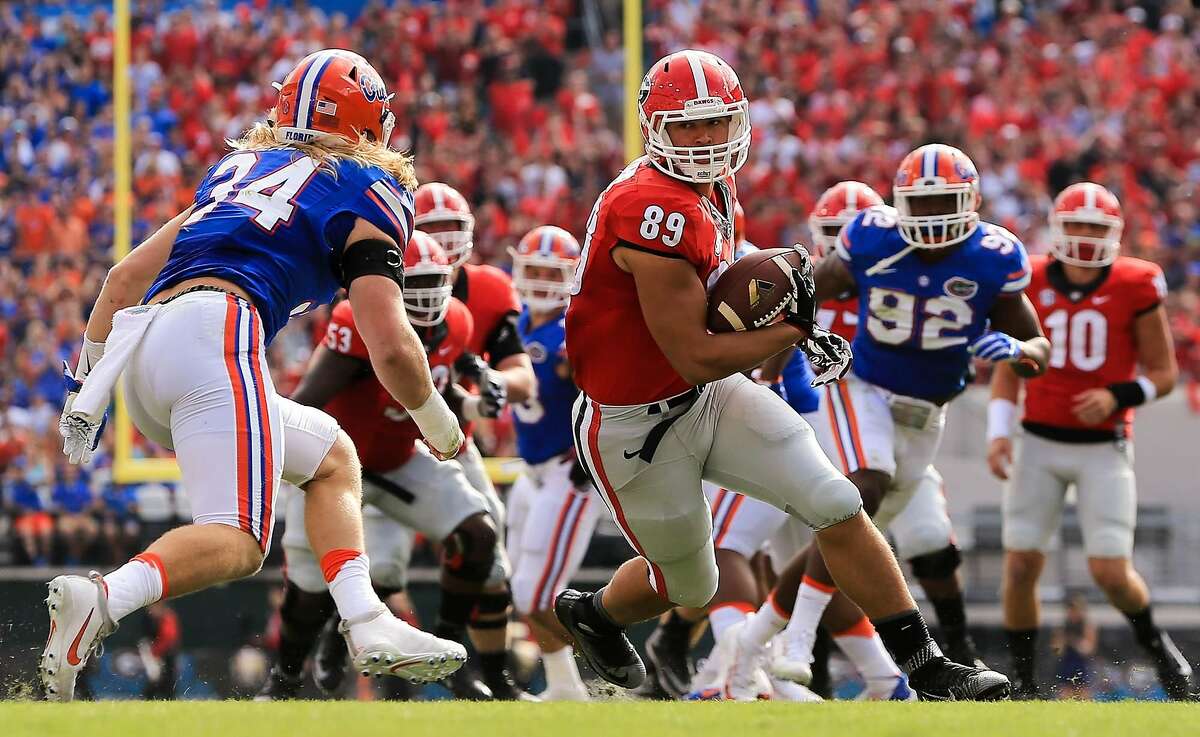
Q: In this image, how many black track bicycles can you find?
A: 0